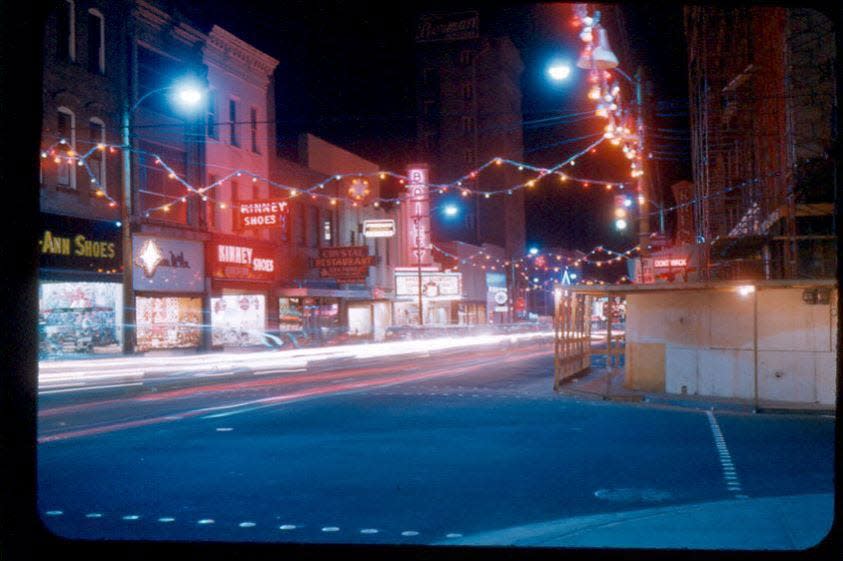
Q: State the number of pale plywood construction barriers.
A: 1